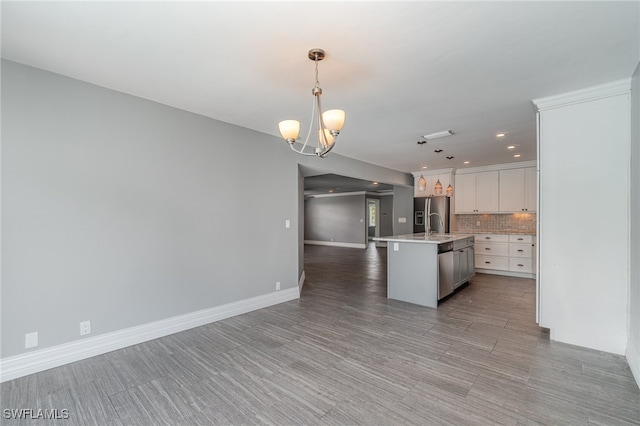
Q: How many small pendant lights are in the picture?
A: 3